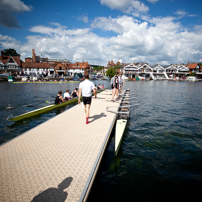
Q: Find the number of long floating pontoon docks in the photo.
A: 1